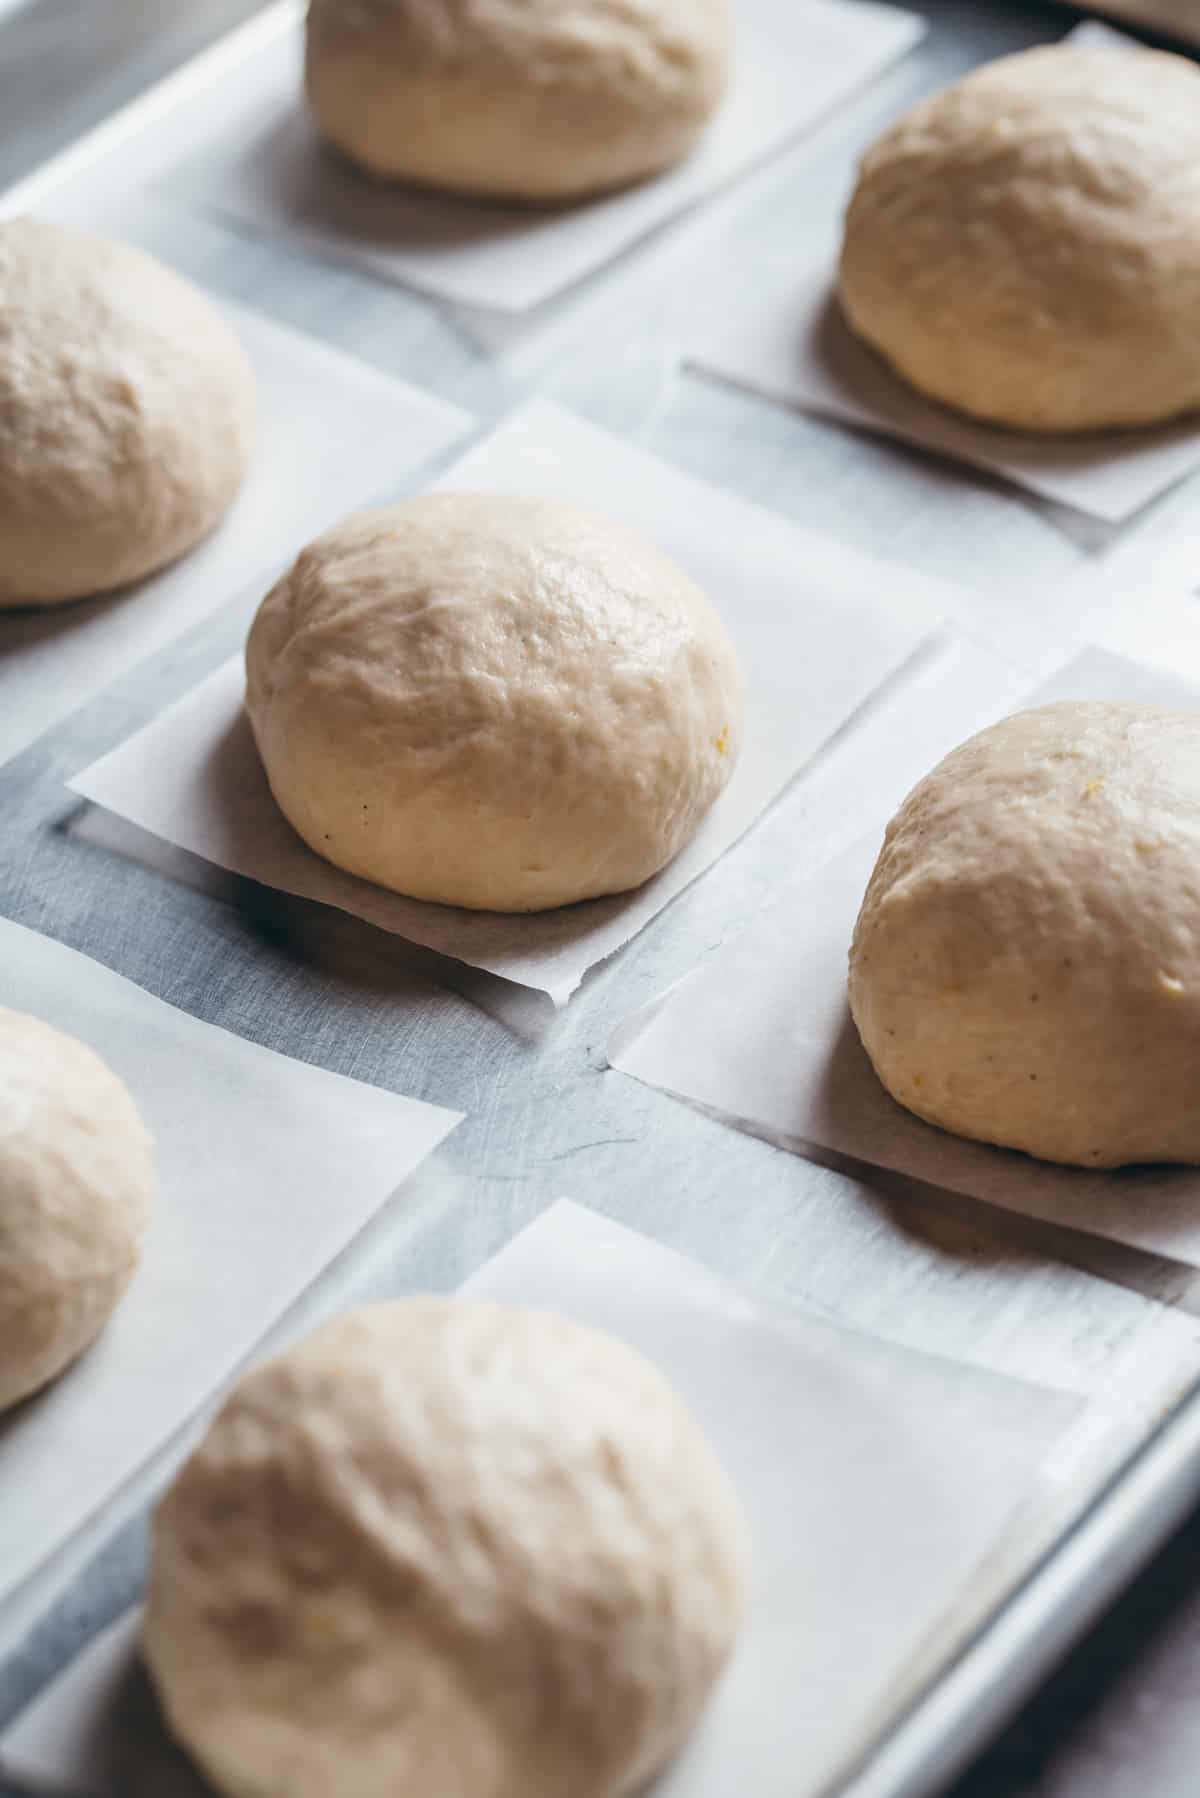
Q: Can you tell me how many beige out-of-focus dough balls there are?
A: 5